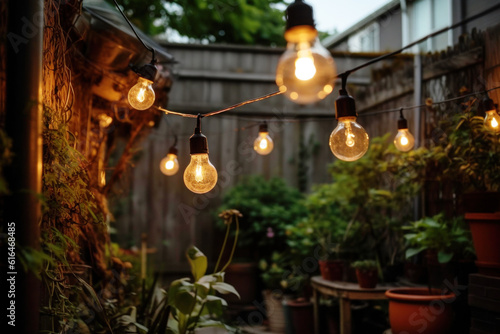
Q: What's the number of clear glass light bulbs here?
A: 8